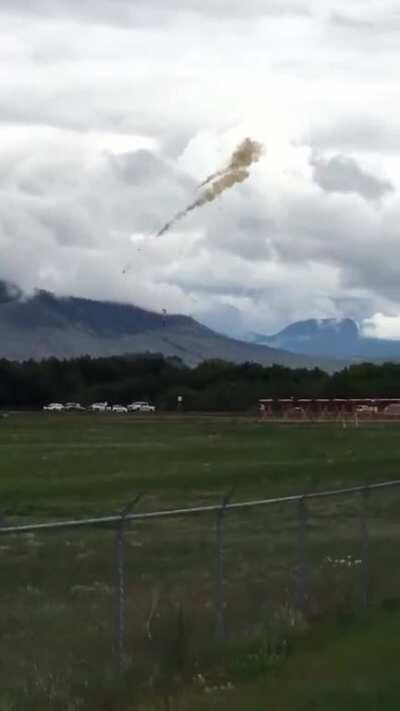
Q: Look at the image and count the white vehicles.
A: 5